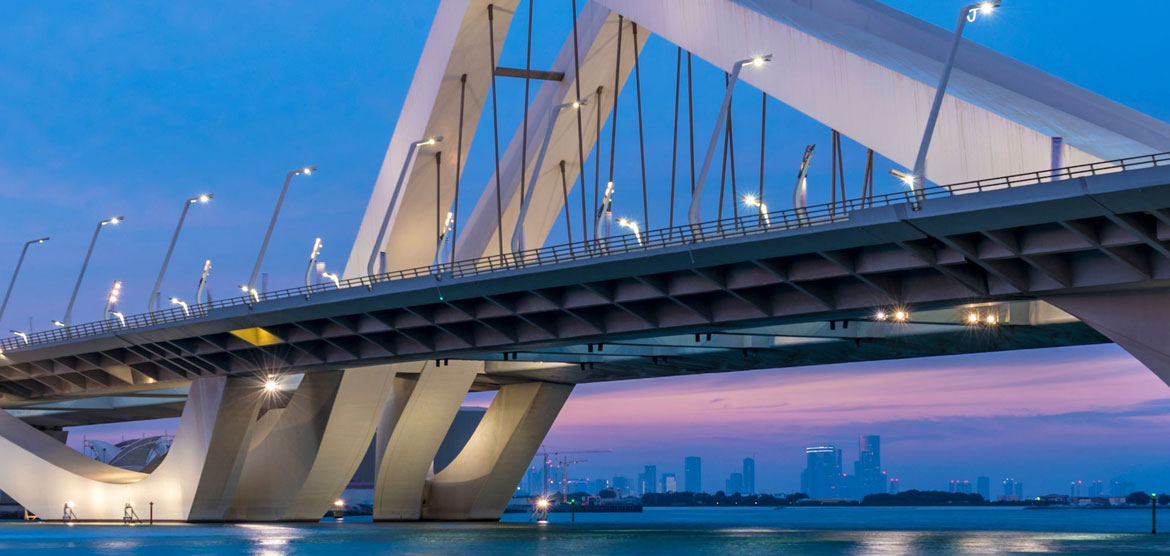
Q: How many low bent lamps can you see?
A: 9